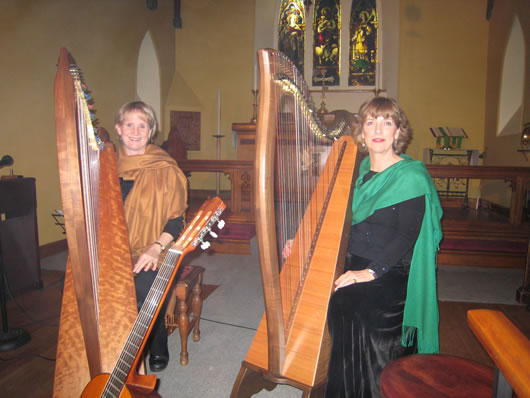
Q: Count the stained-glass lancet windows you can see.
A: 3